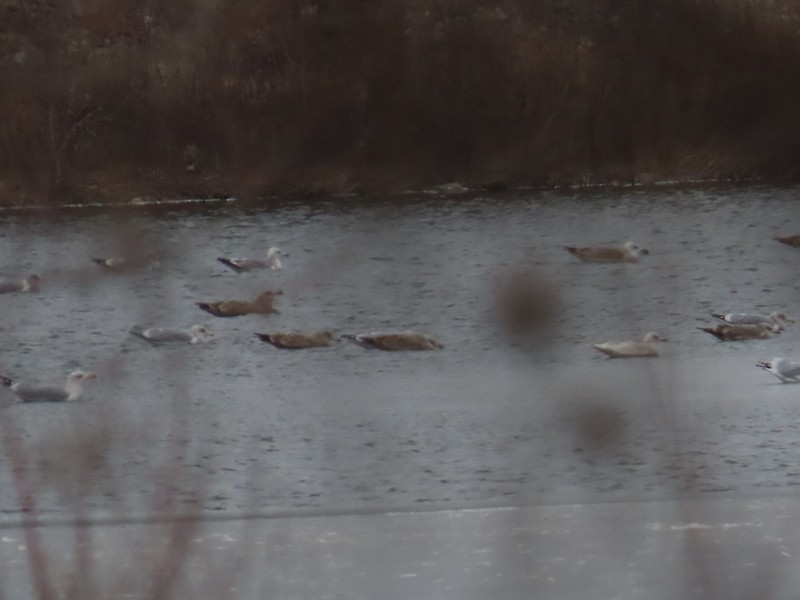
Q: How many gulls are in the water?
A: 14